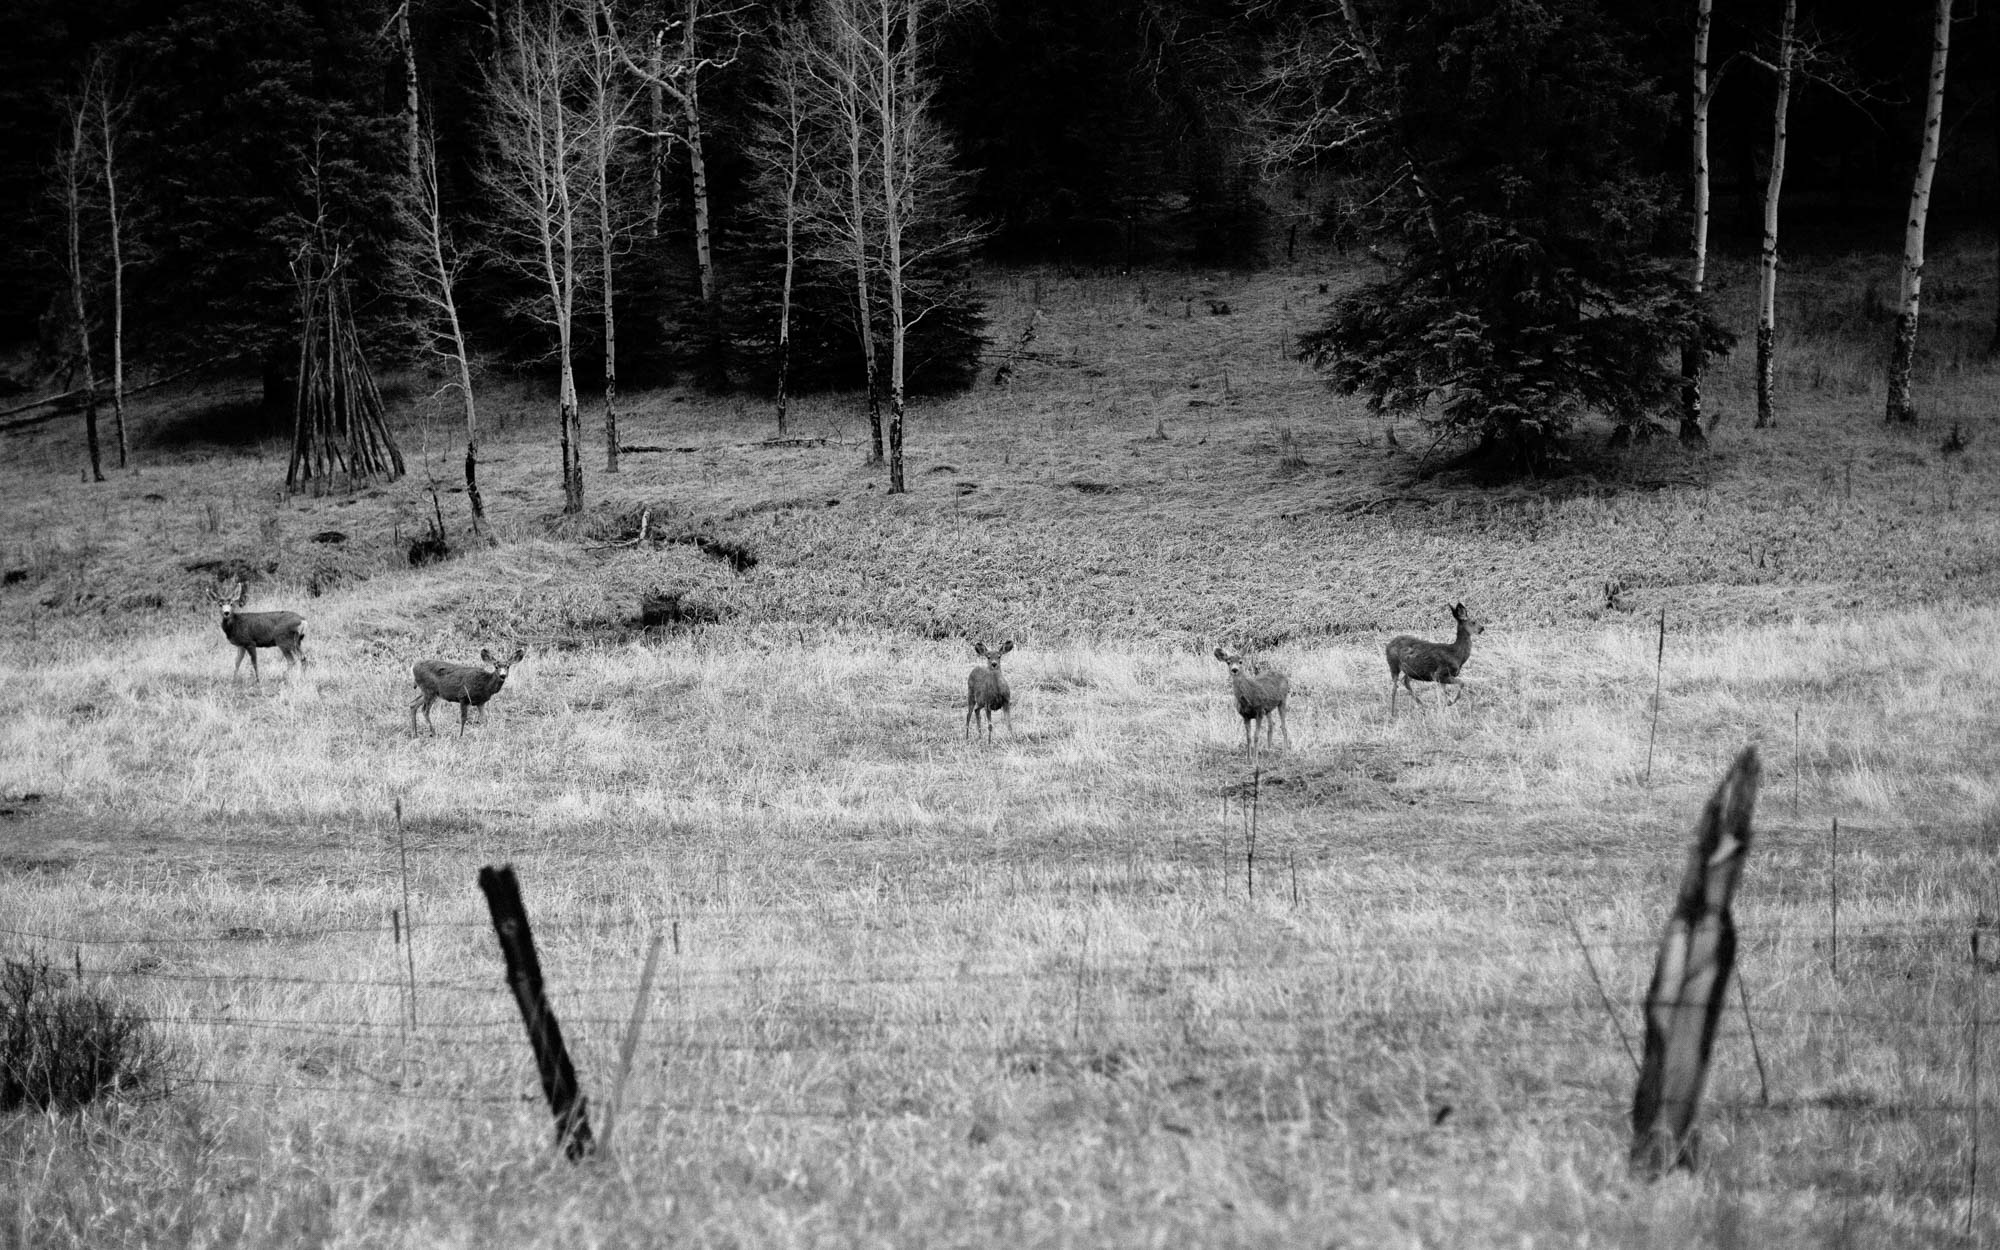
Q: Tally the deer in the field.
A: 5